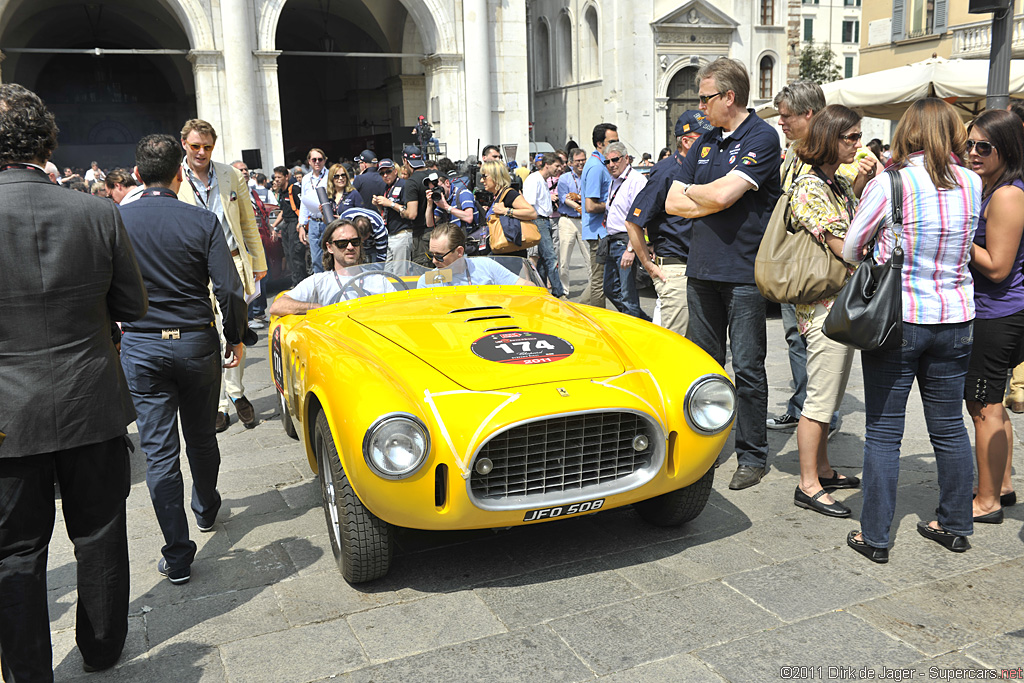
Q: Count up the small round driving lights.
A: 2